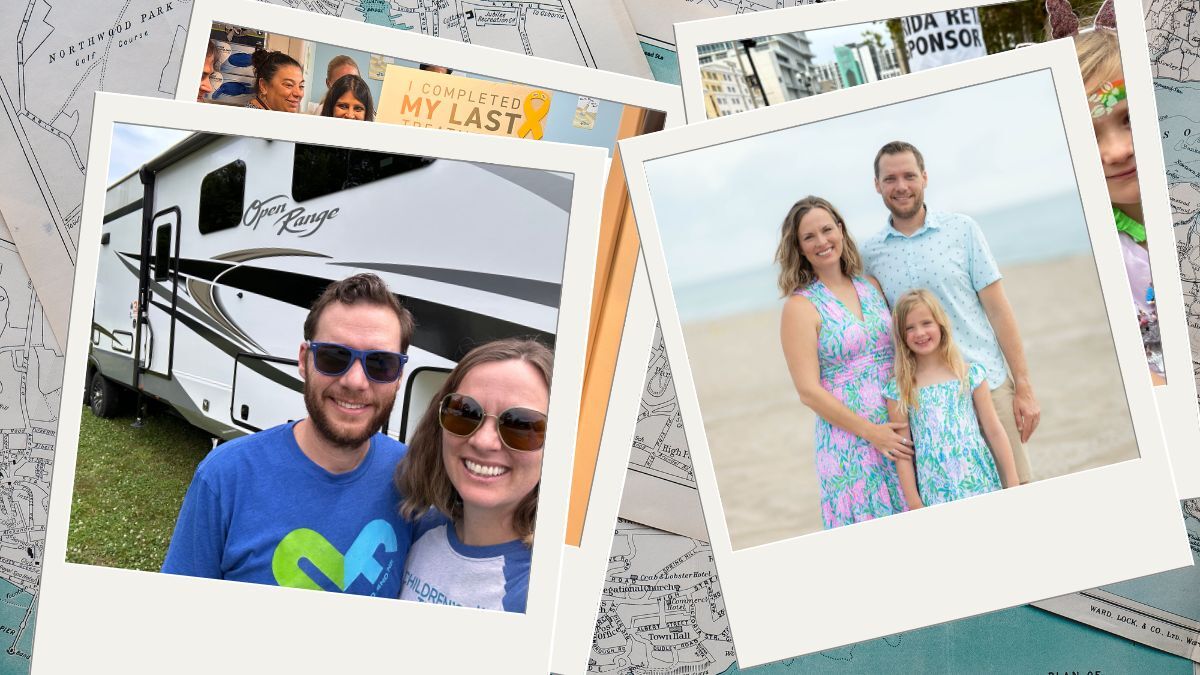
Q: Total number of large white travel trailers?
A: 1